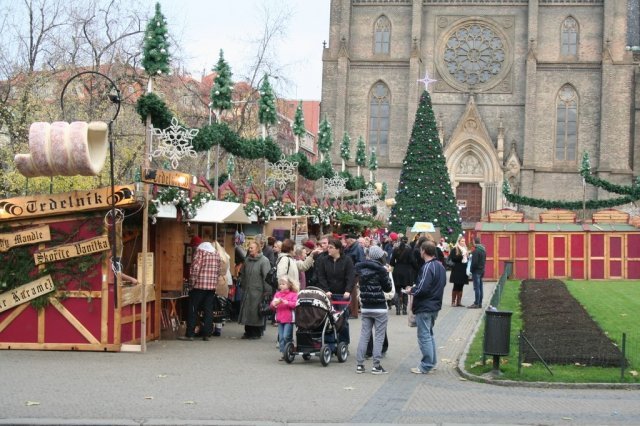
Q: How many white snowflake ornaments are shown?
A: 4